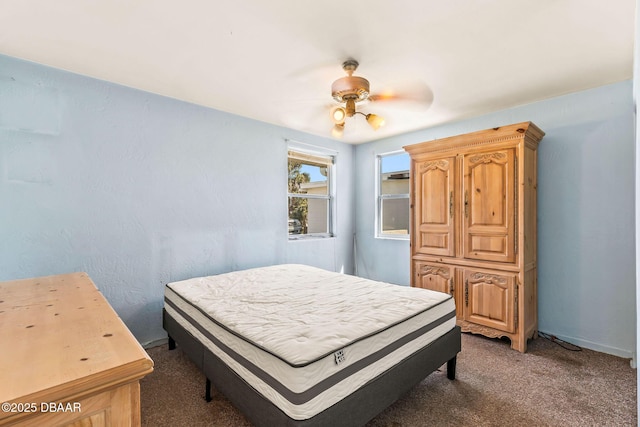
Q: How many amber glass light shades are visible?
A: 3